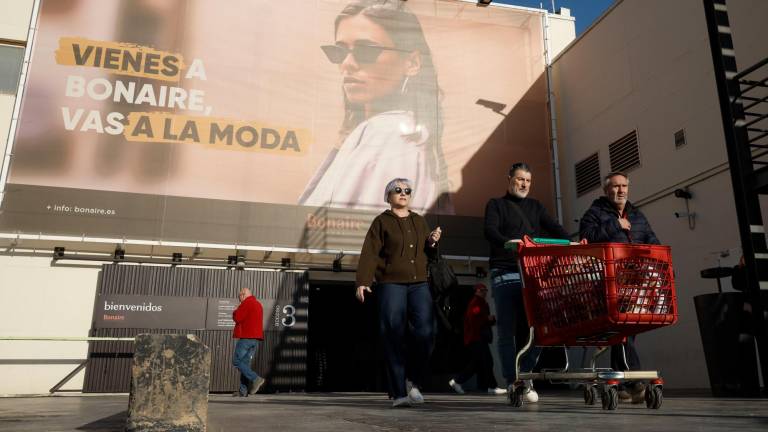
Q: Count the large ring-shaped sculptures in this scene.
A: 0